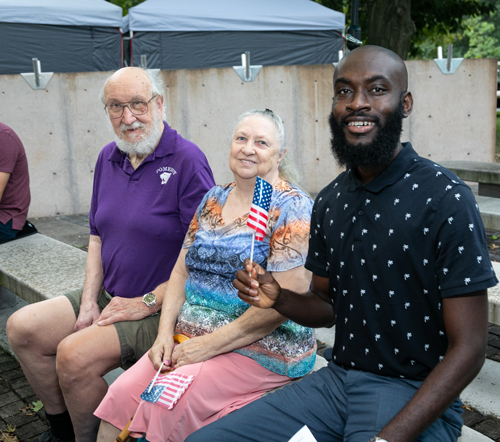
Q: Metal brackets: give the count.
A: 5